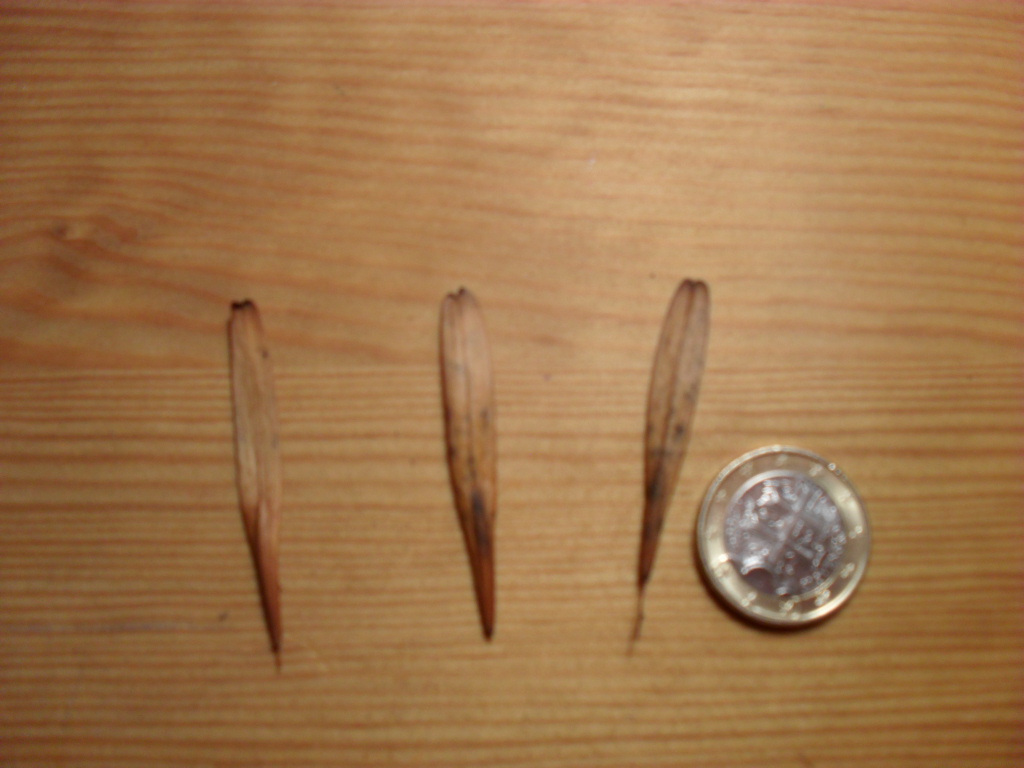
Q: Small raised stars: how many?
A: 12